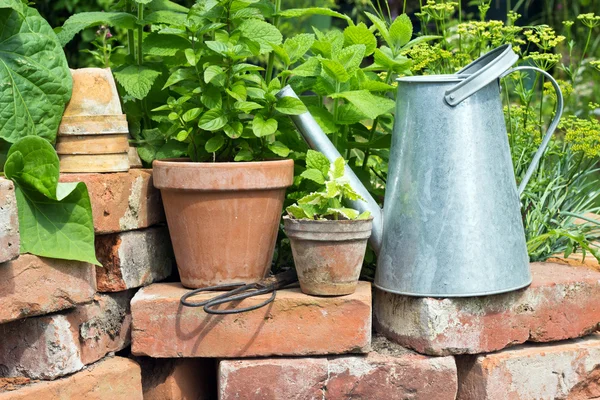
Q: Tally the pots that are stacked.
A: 3